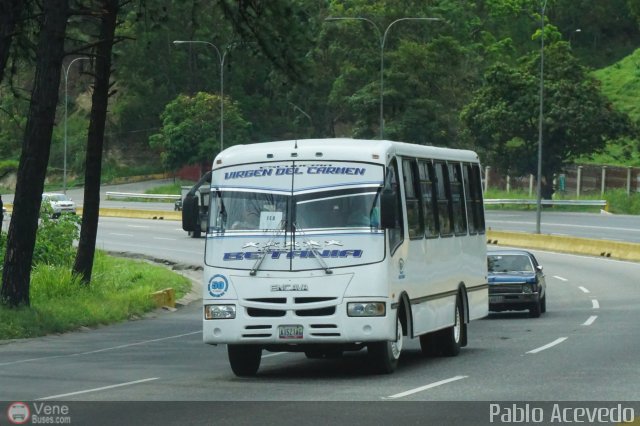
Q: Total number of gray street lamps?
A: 4